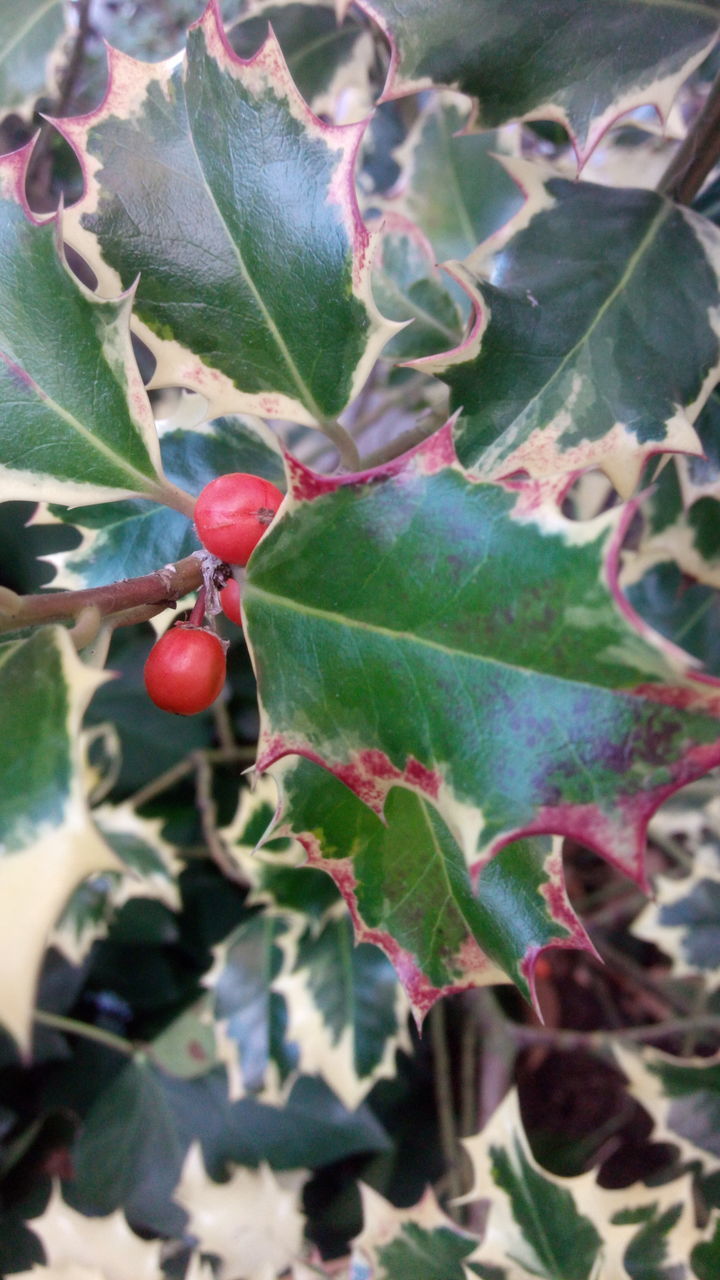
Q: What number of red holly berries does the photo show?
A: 3